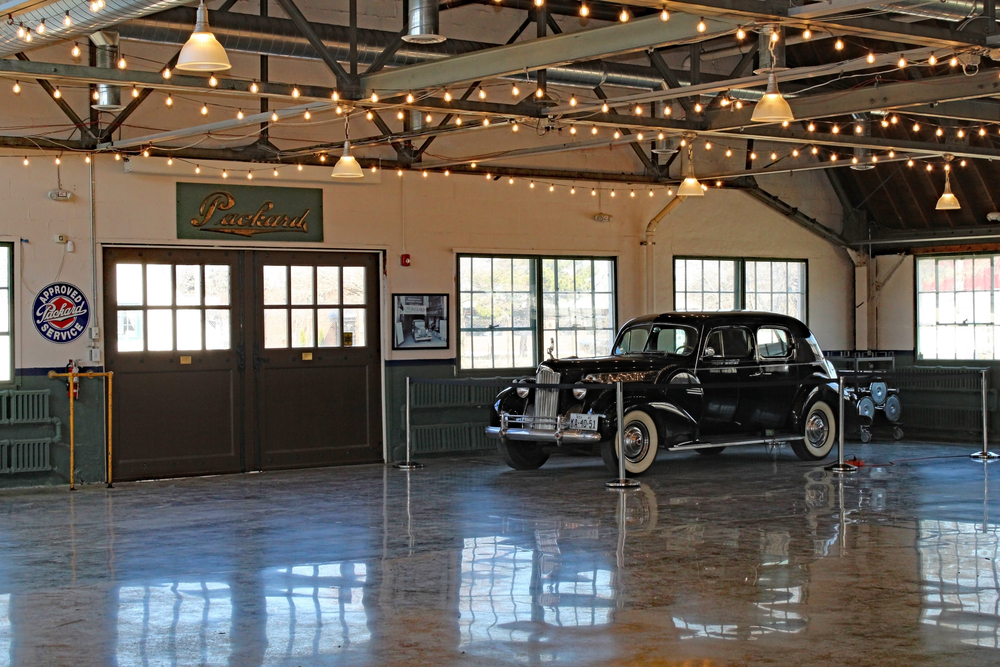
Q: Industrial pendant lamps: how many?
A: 5